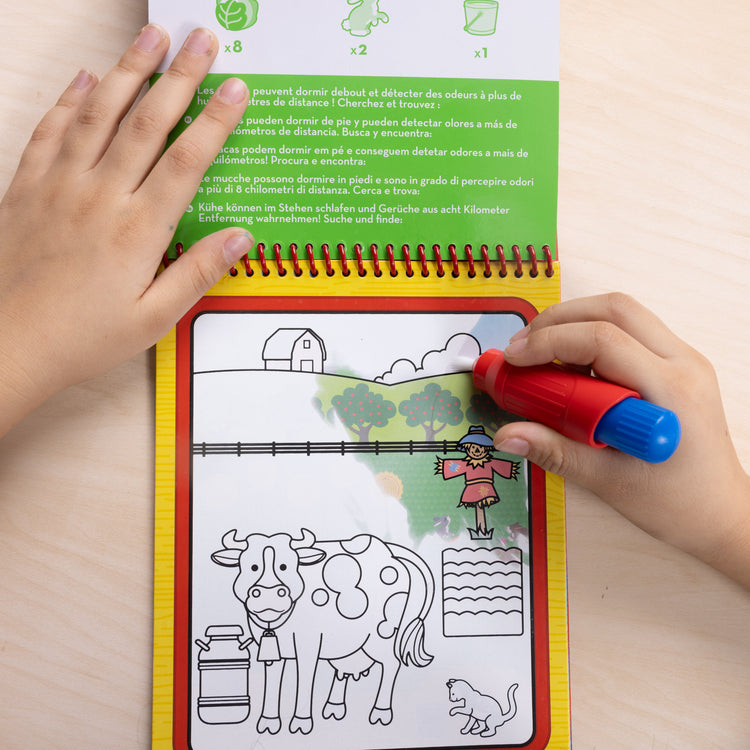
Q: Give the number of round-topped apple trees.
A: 3